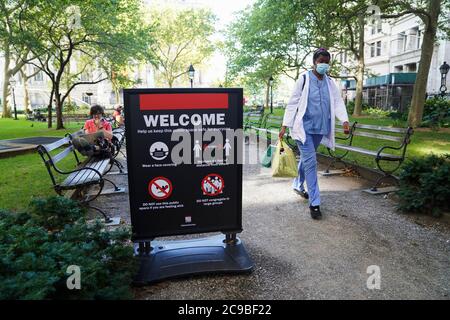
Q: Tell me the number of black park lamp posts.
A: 4